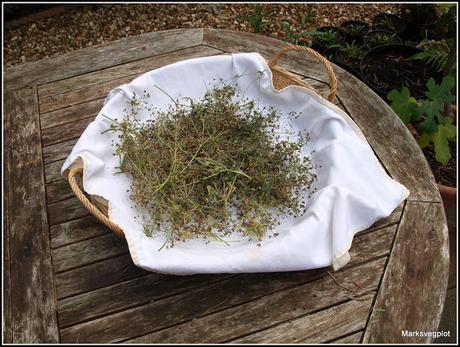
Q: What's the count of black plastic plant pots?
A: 6